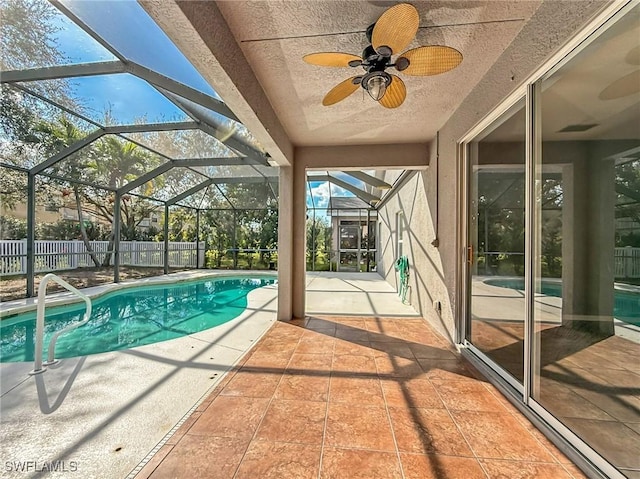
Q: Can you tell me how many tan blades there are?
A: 5